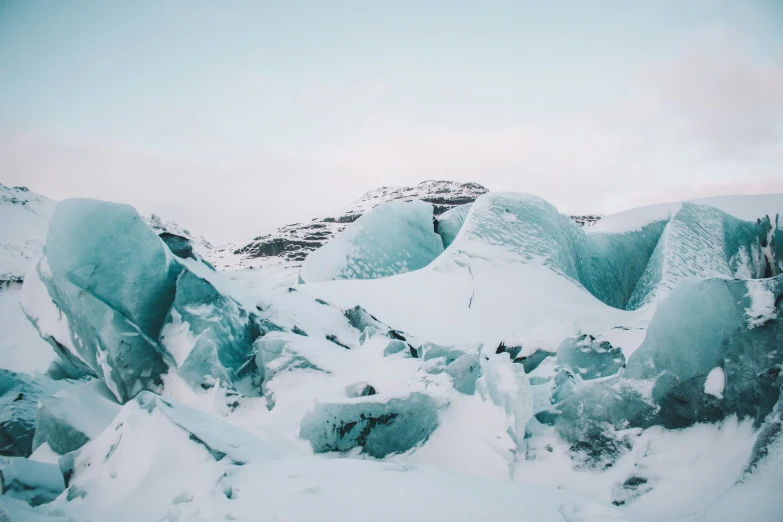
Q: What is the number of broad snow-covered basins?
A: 1